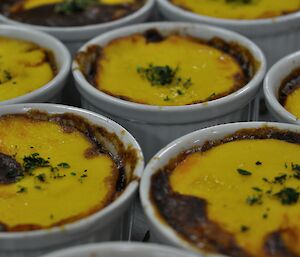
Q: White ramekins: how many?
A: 8